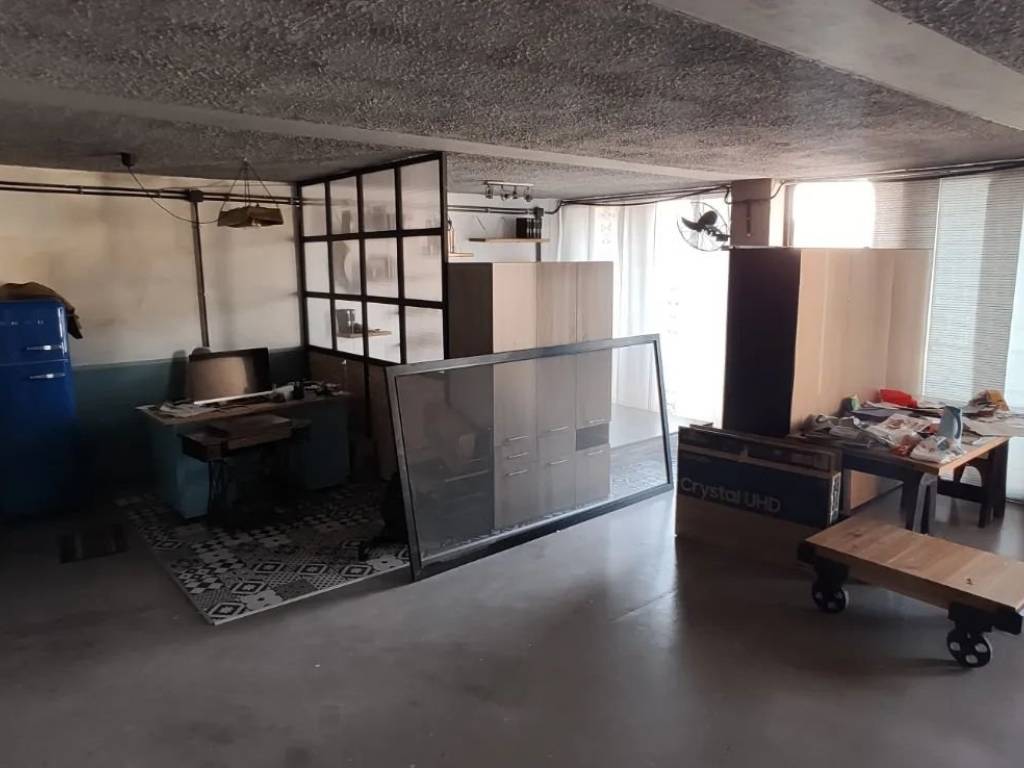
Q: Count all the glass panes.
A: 13